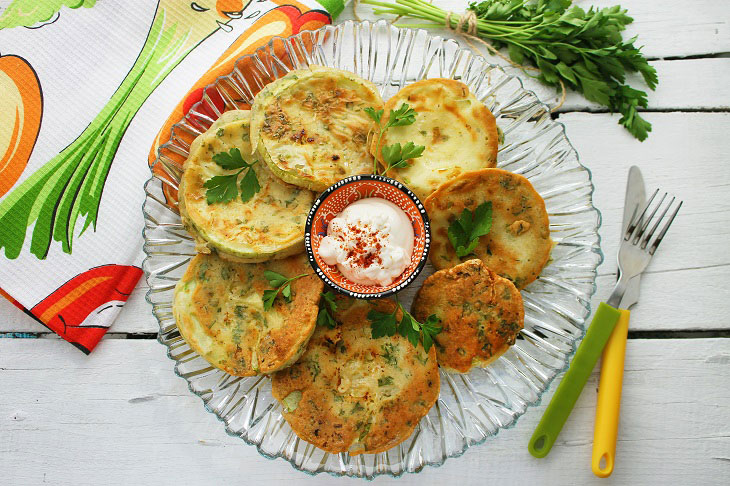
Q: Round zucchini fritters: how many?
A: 7